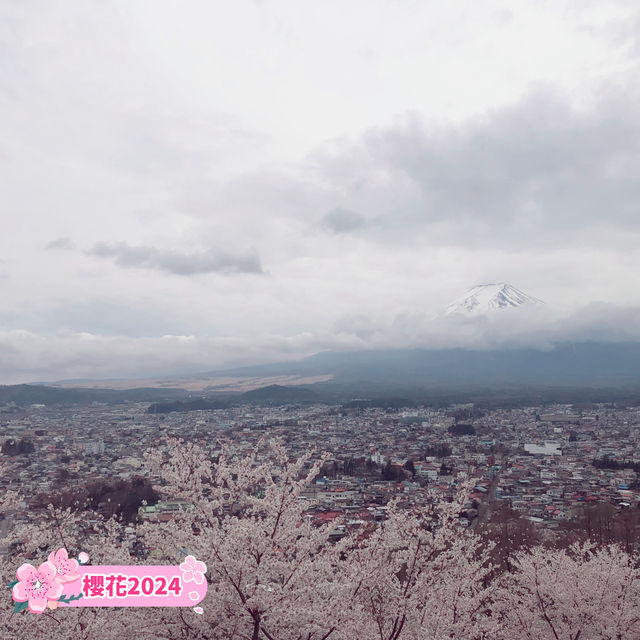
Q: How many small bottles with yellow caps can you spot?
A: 0